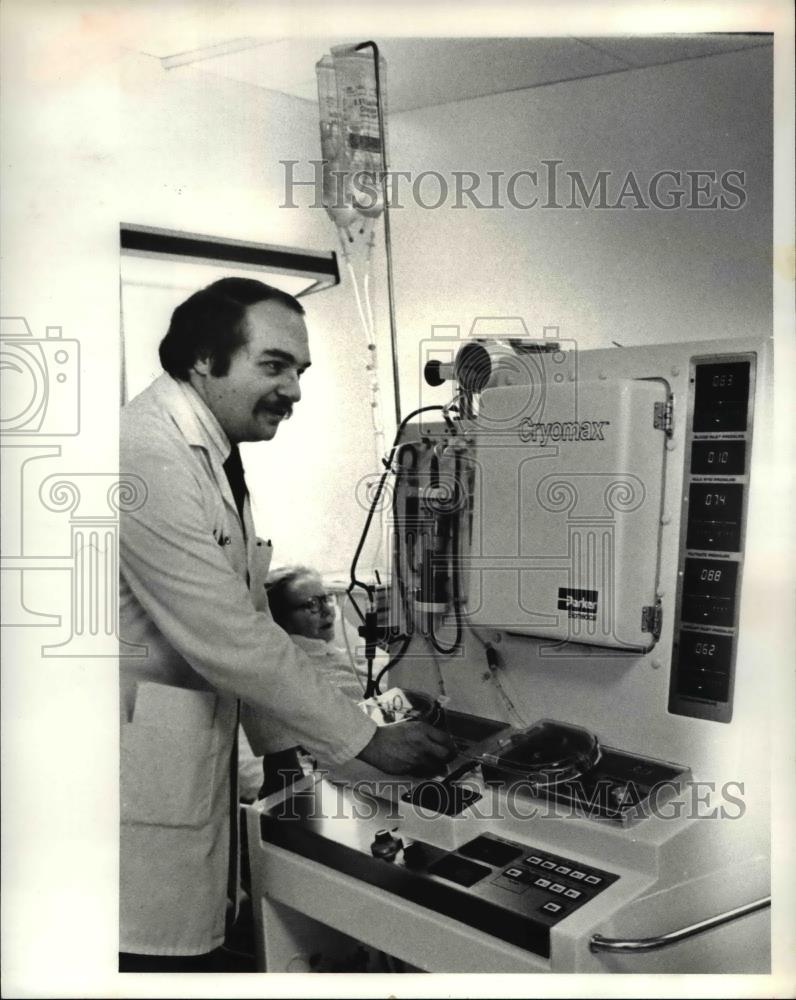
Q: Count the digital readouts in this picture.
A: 5